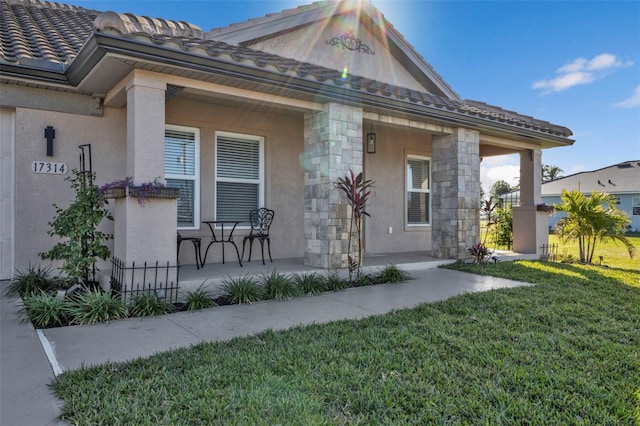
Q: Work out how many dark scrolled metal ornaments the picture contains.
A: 1